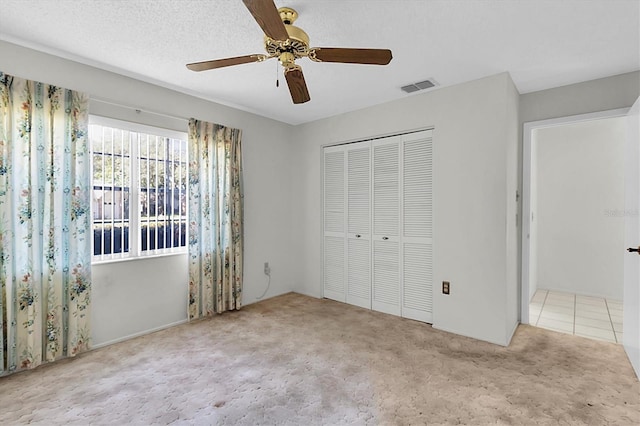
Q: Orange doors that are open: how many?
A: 0